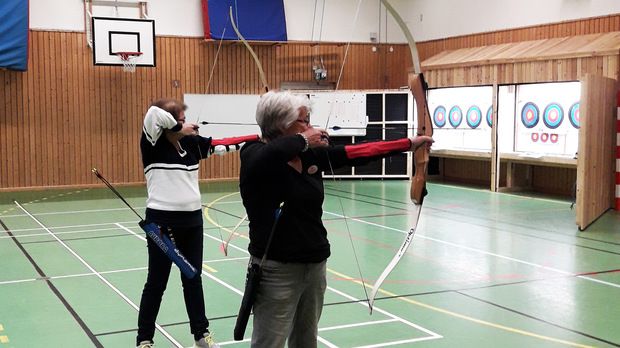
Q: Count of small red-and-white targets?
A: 3